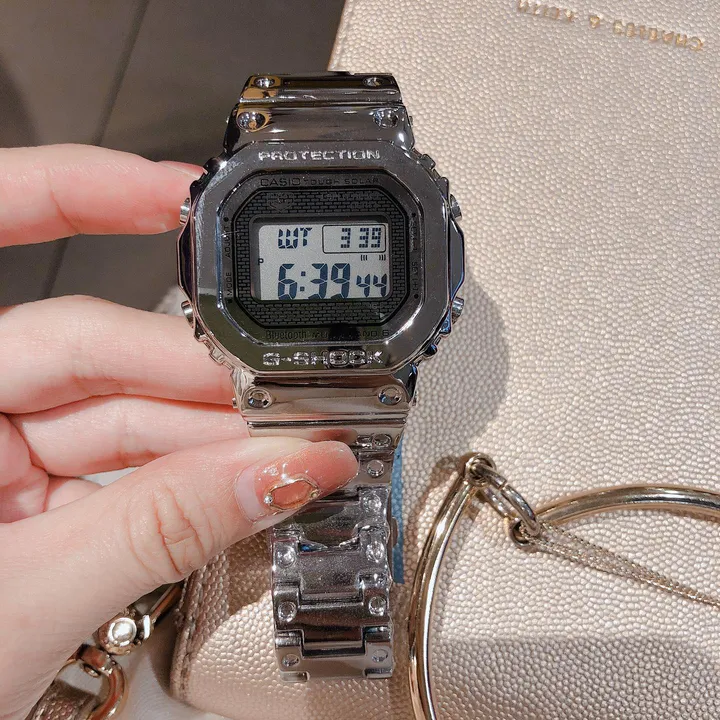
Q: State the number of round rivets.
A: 15